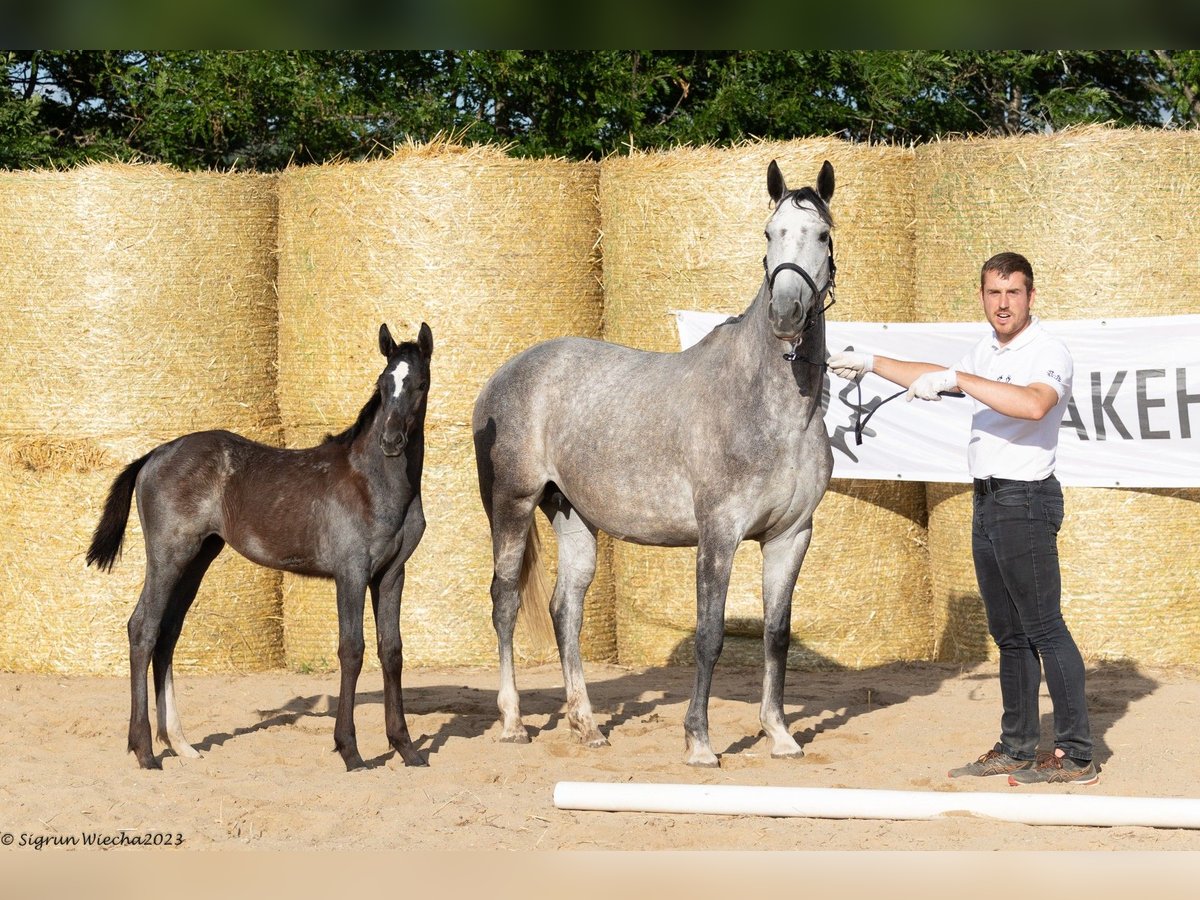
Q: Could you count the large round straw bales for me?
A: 8